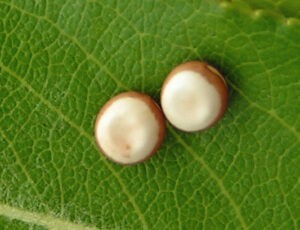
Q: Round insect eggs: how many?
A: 2